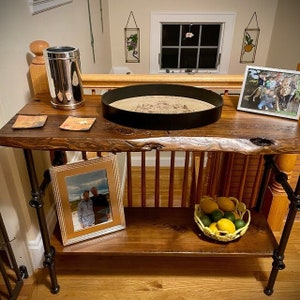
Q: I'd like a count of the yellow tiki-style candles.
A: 0